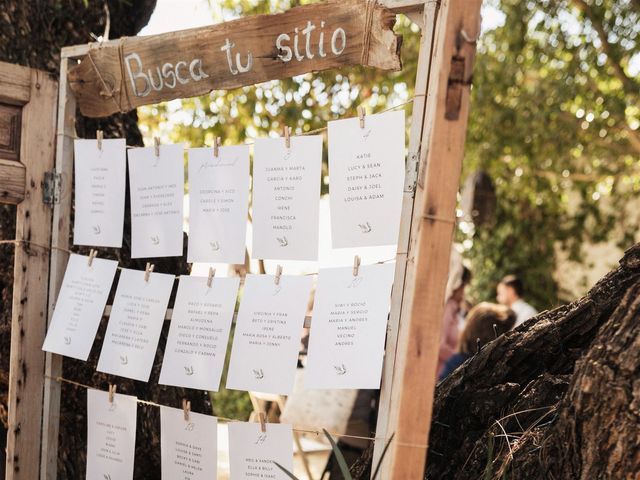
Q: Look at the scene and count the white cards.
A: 13